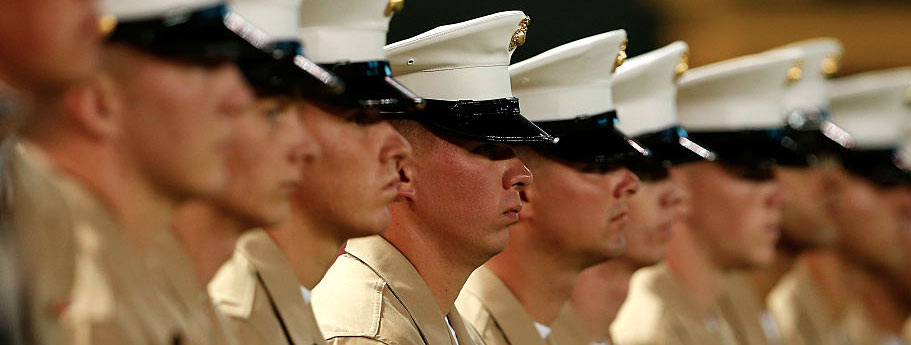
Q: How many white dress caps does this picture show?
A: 9